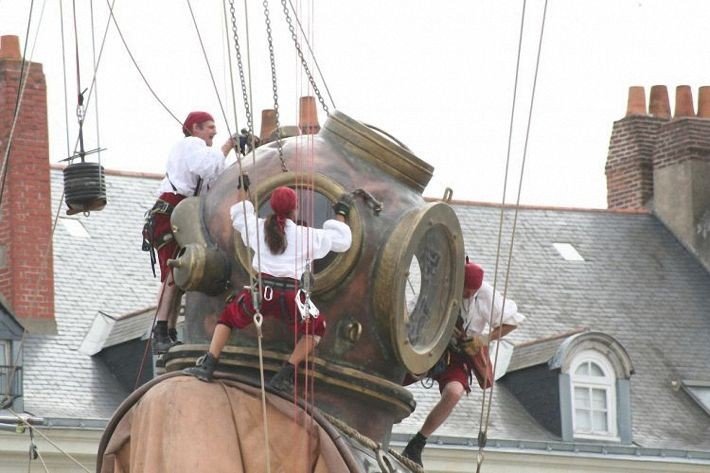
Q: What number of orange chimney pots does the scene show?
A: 7